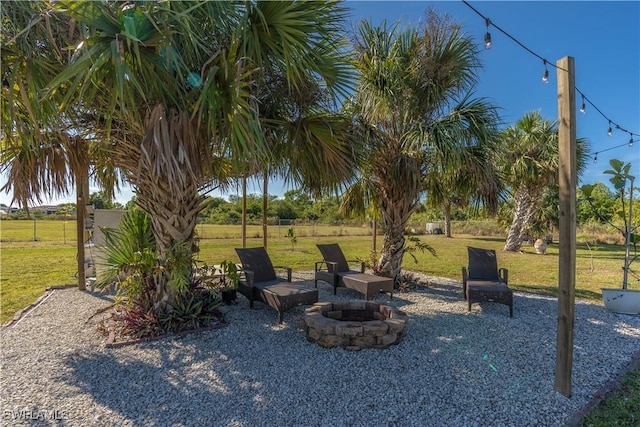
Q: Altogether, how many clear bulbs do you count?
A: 6